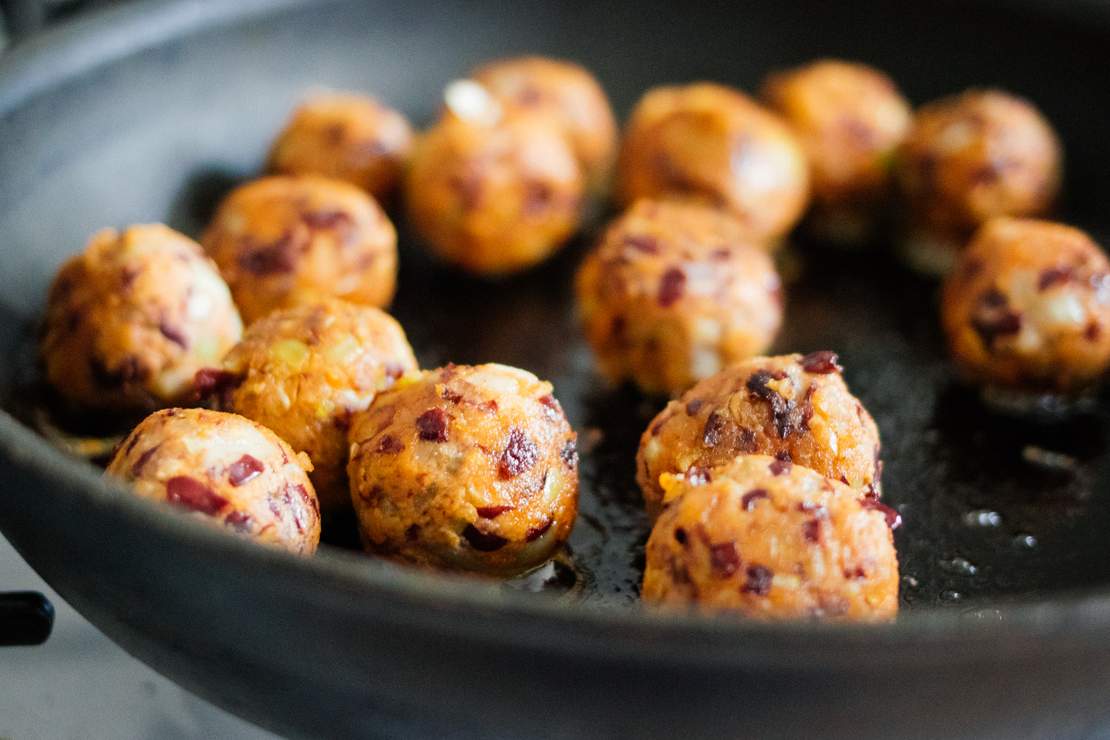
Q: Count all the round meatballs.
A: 15